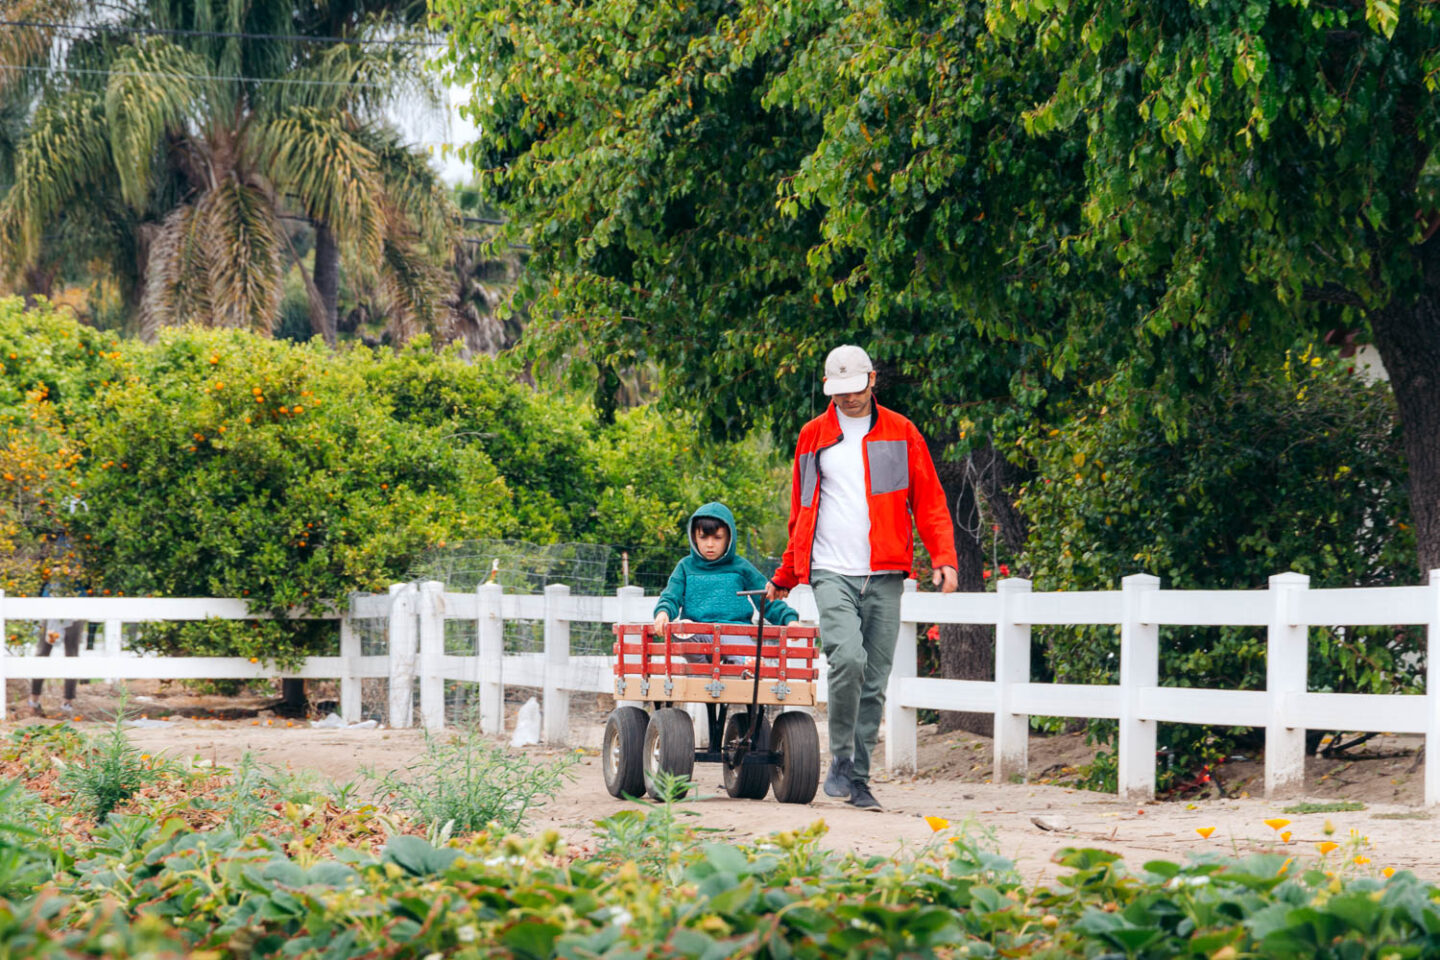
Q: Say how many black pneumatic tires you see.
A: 4